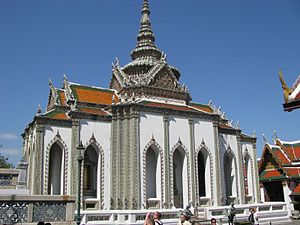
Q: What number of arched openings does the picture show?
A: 7